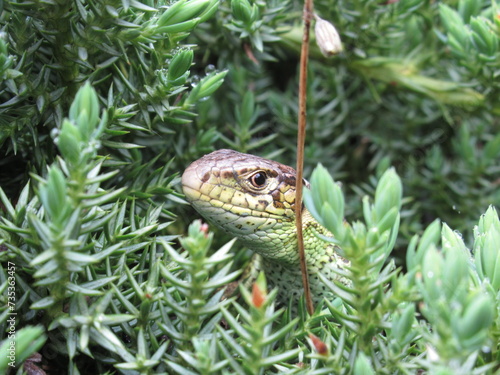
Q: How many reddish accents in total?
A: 3